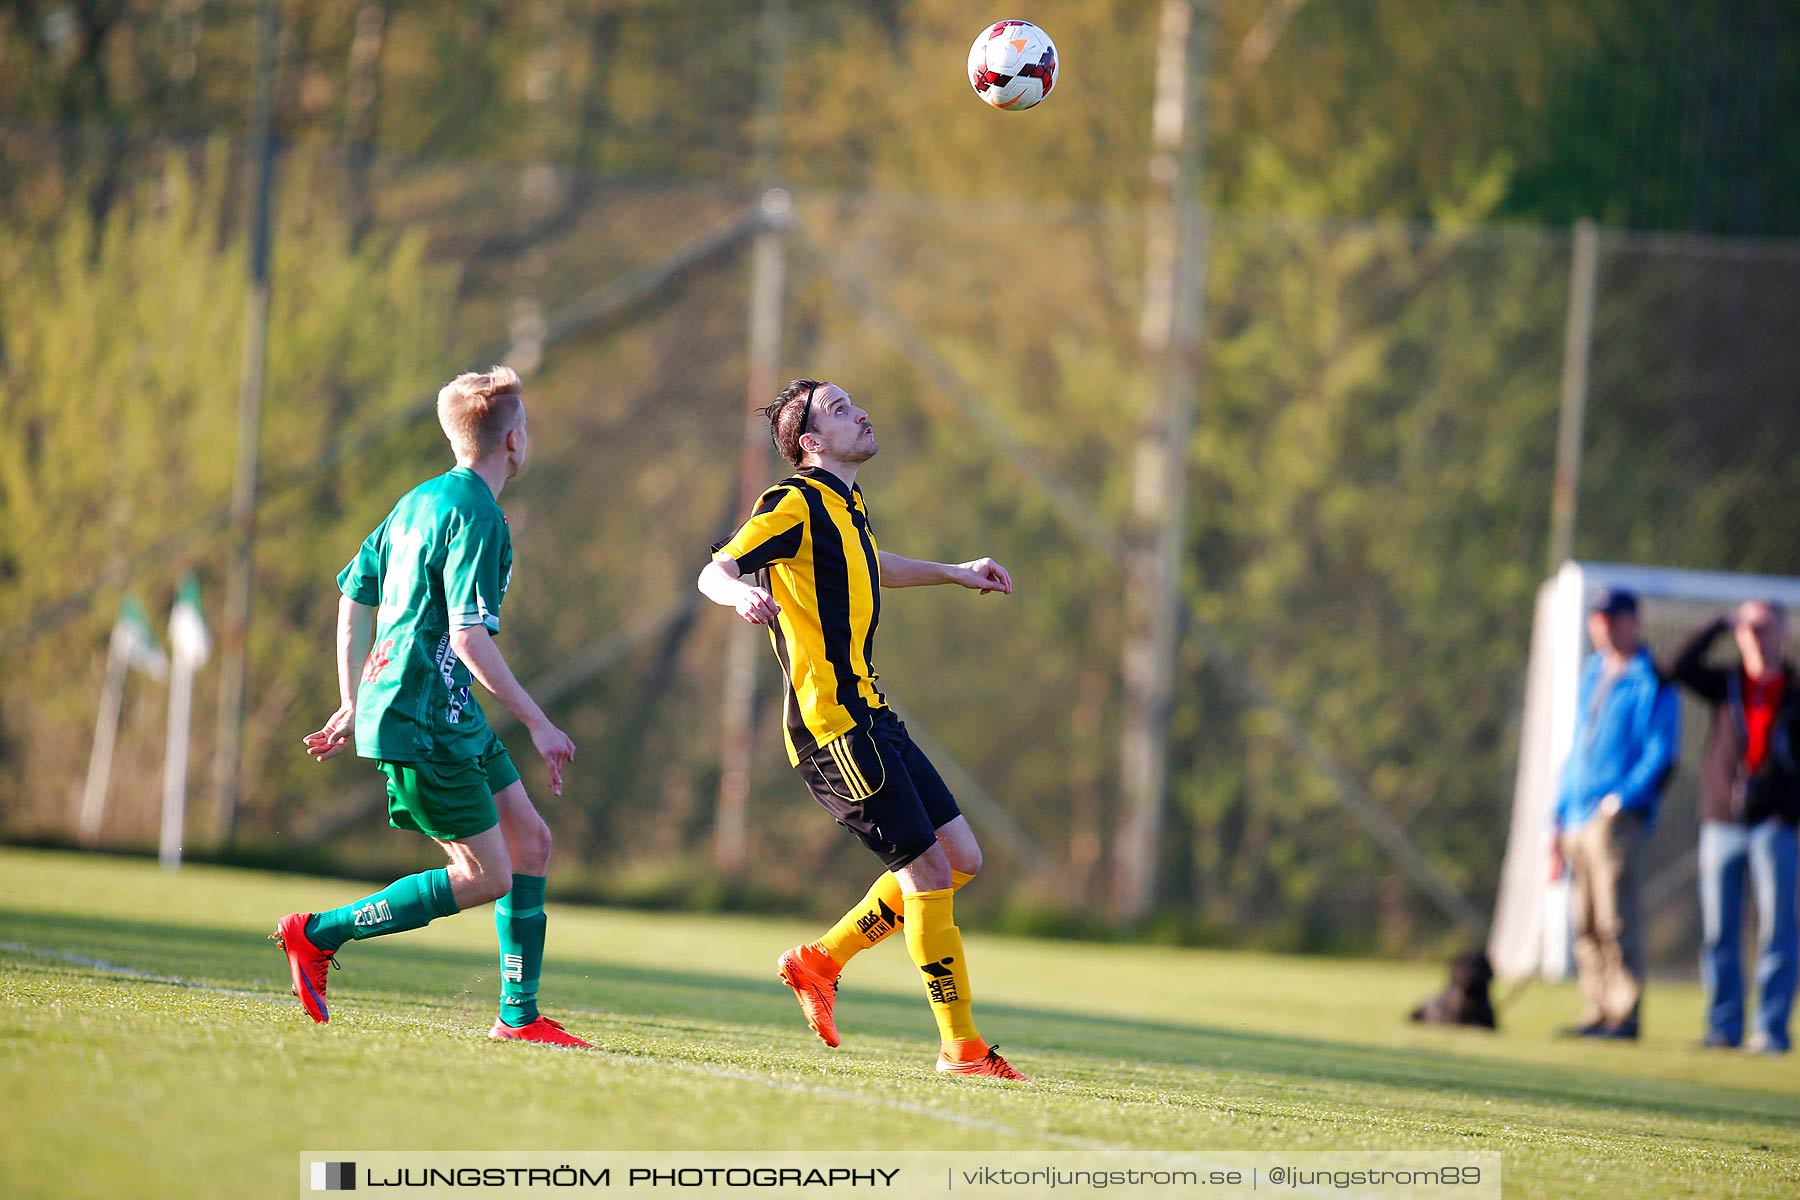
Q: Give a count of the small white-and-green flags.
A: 2